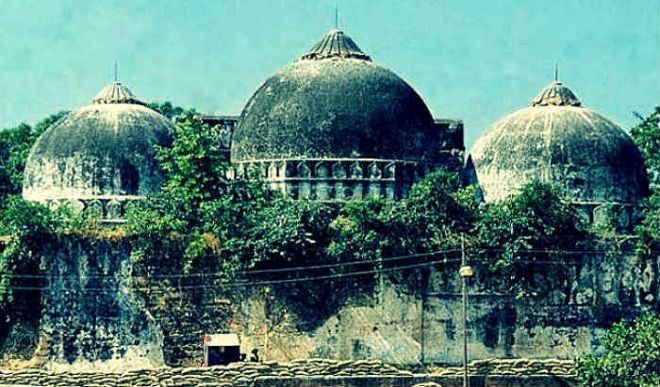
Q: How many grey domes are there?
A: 3